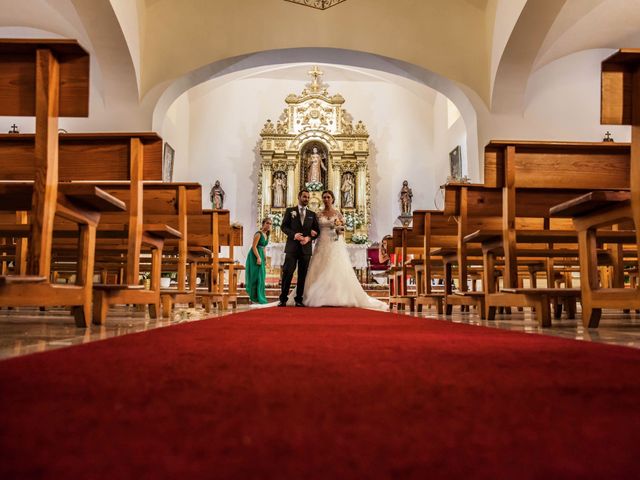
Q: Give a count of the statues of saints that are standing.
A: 5